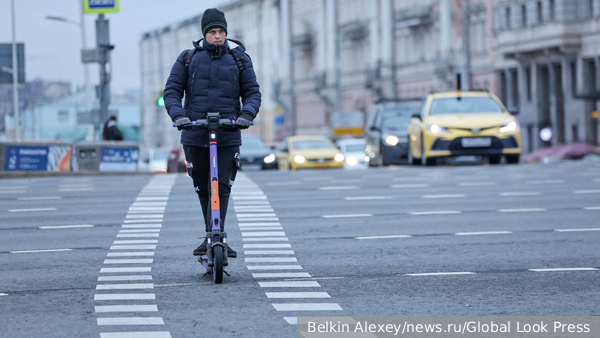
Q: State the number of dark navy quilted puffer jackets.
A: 1